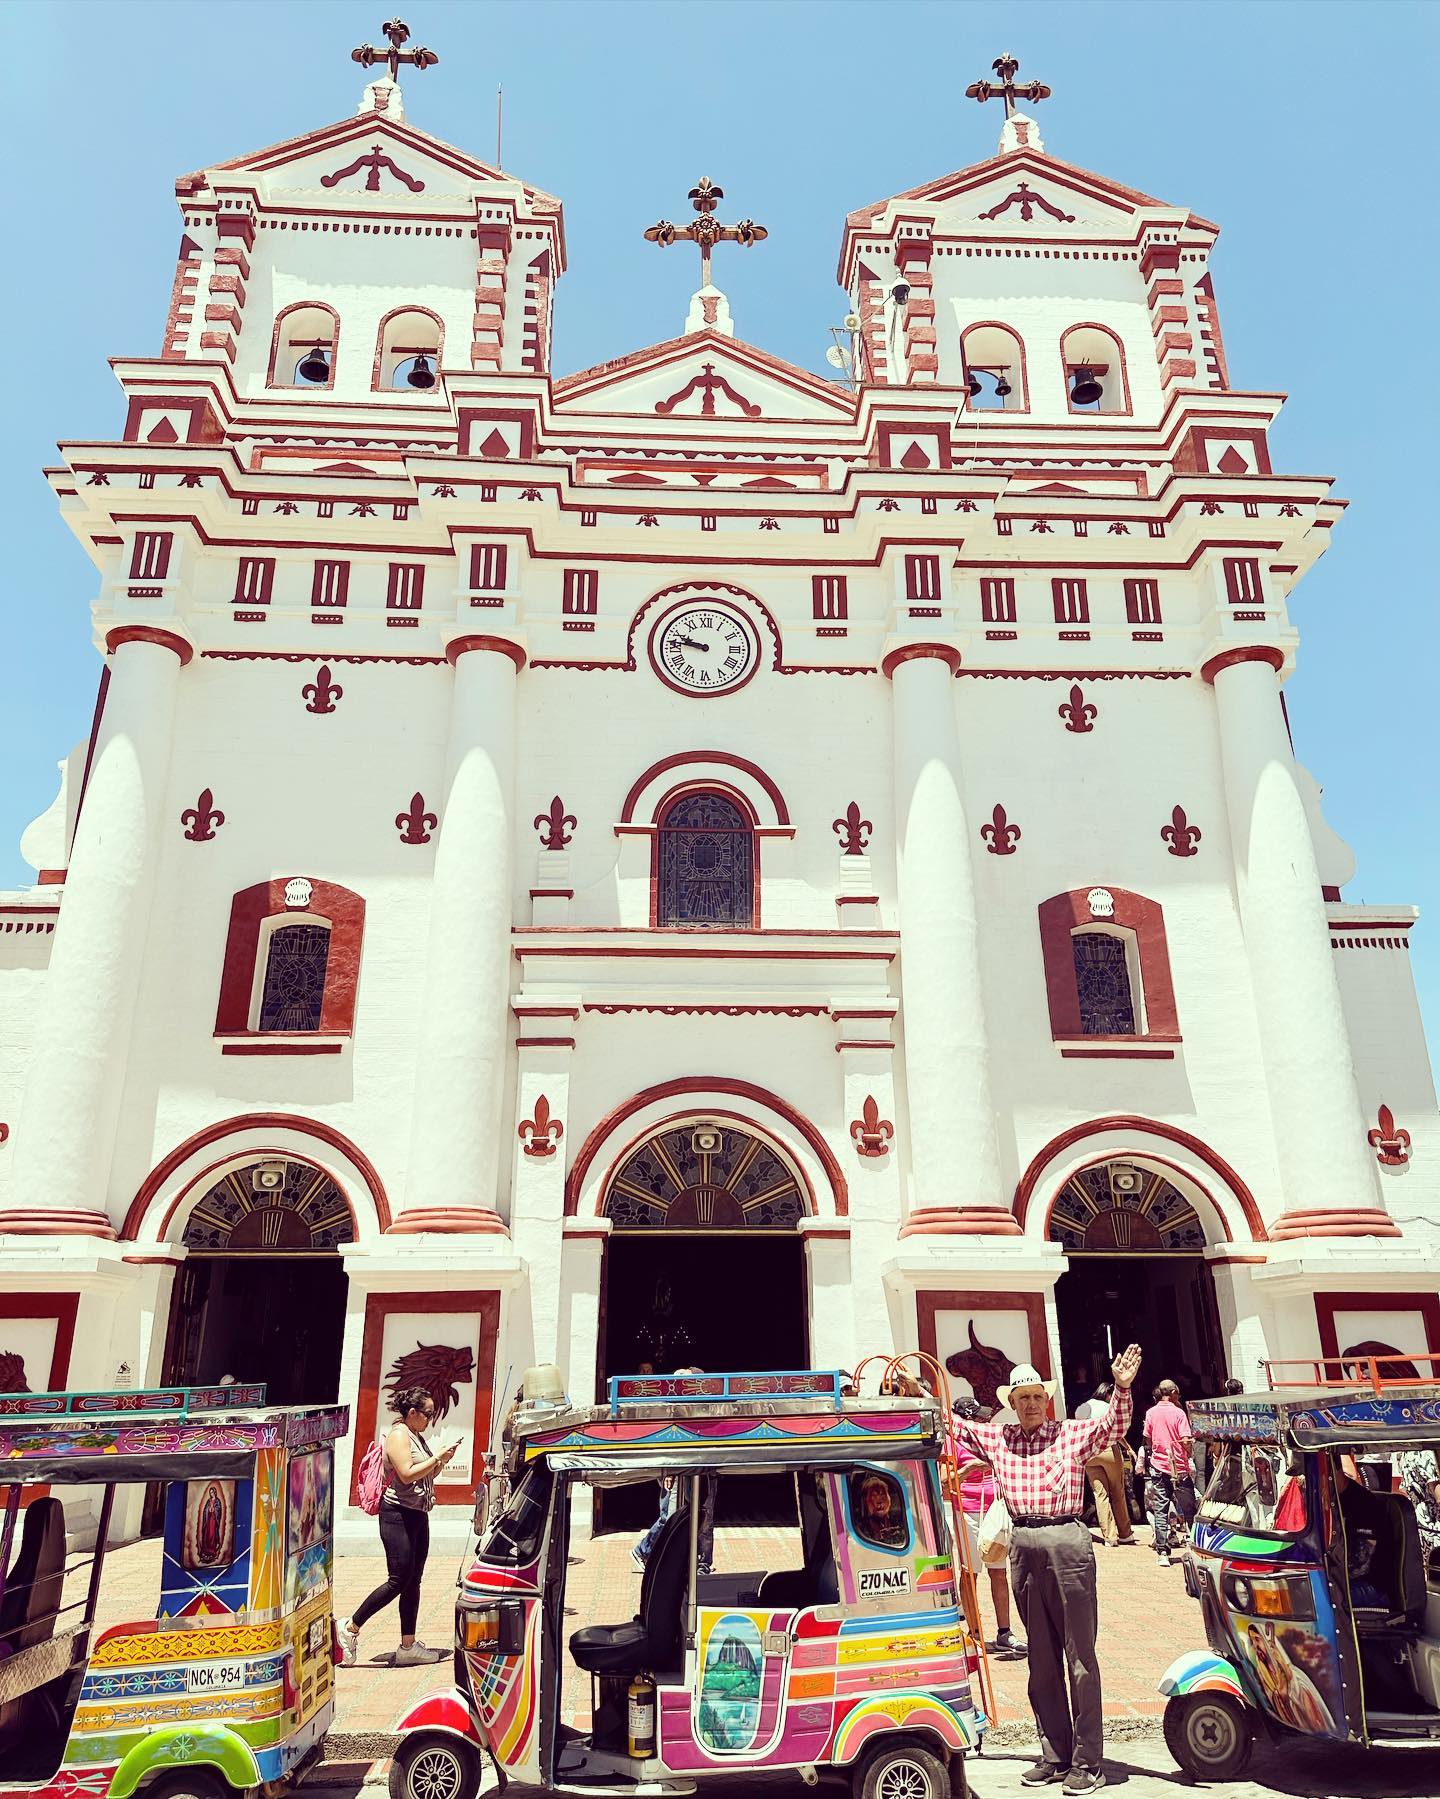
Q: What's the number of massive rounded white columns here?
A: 4